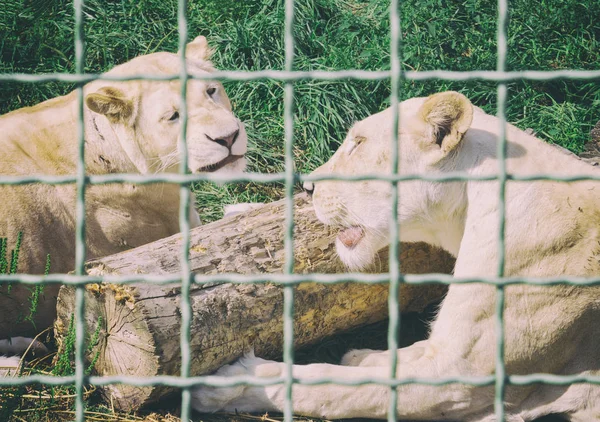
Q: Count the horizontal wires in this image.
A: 4